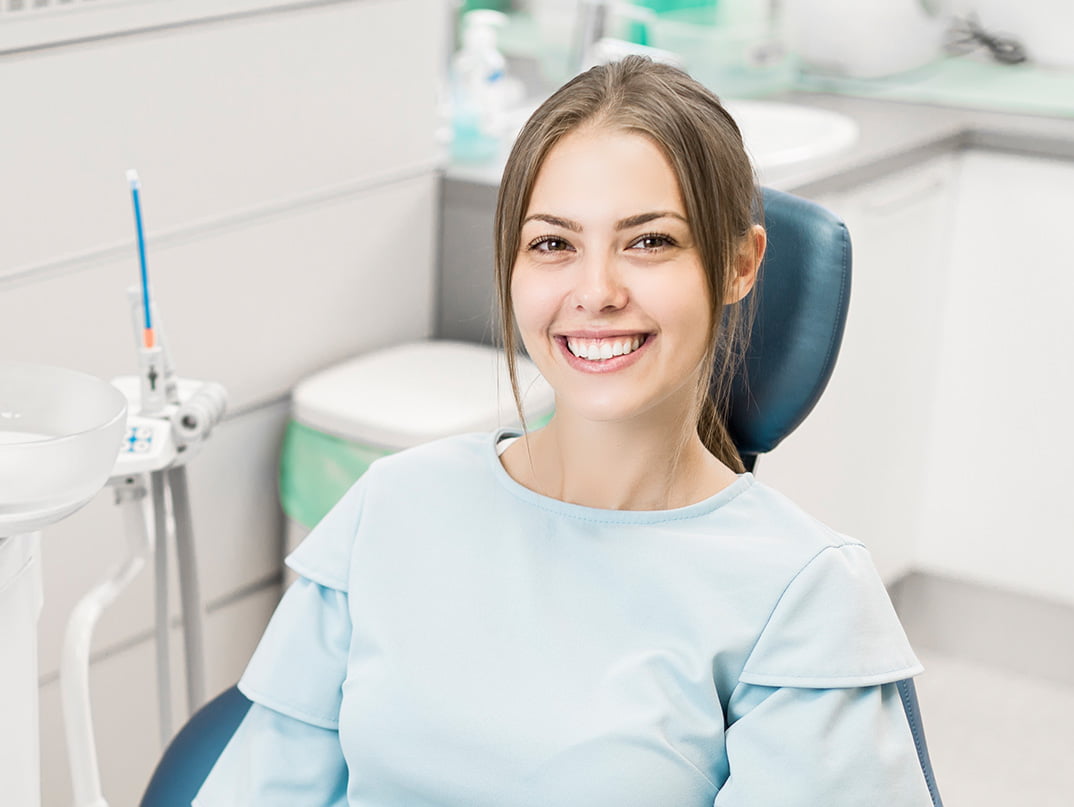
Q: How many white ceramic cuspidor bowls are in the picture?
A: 1